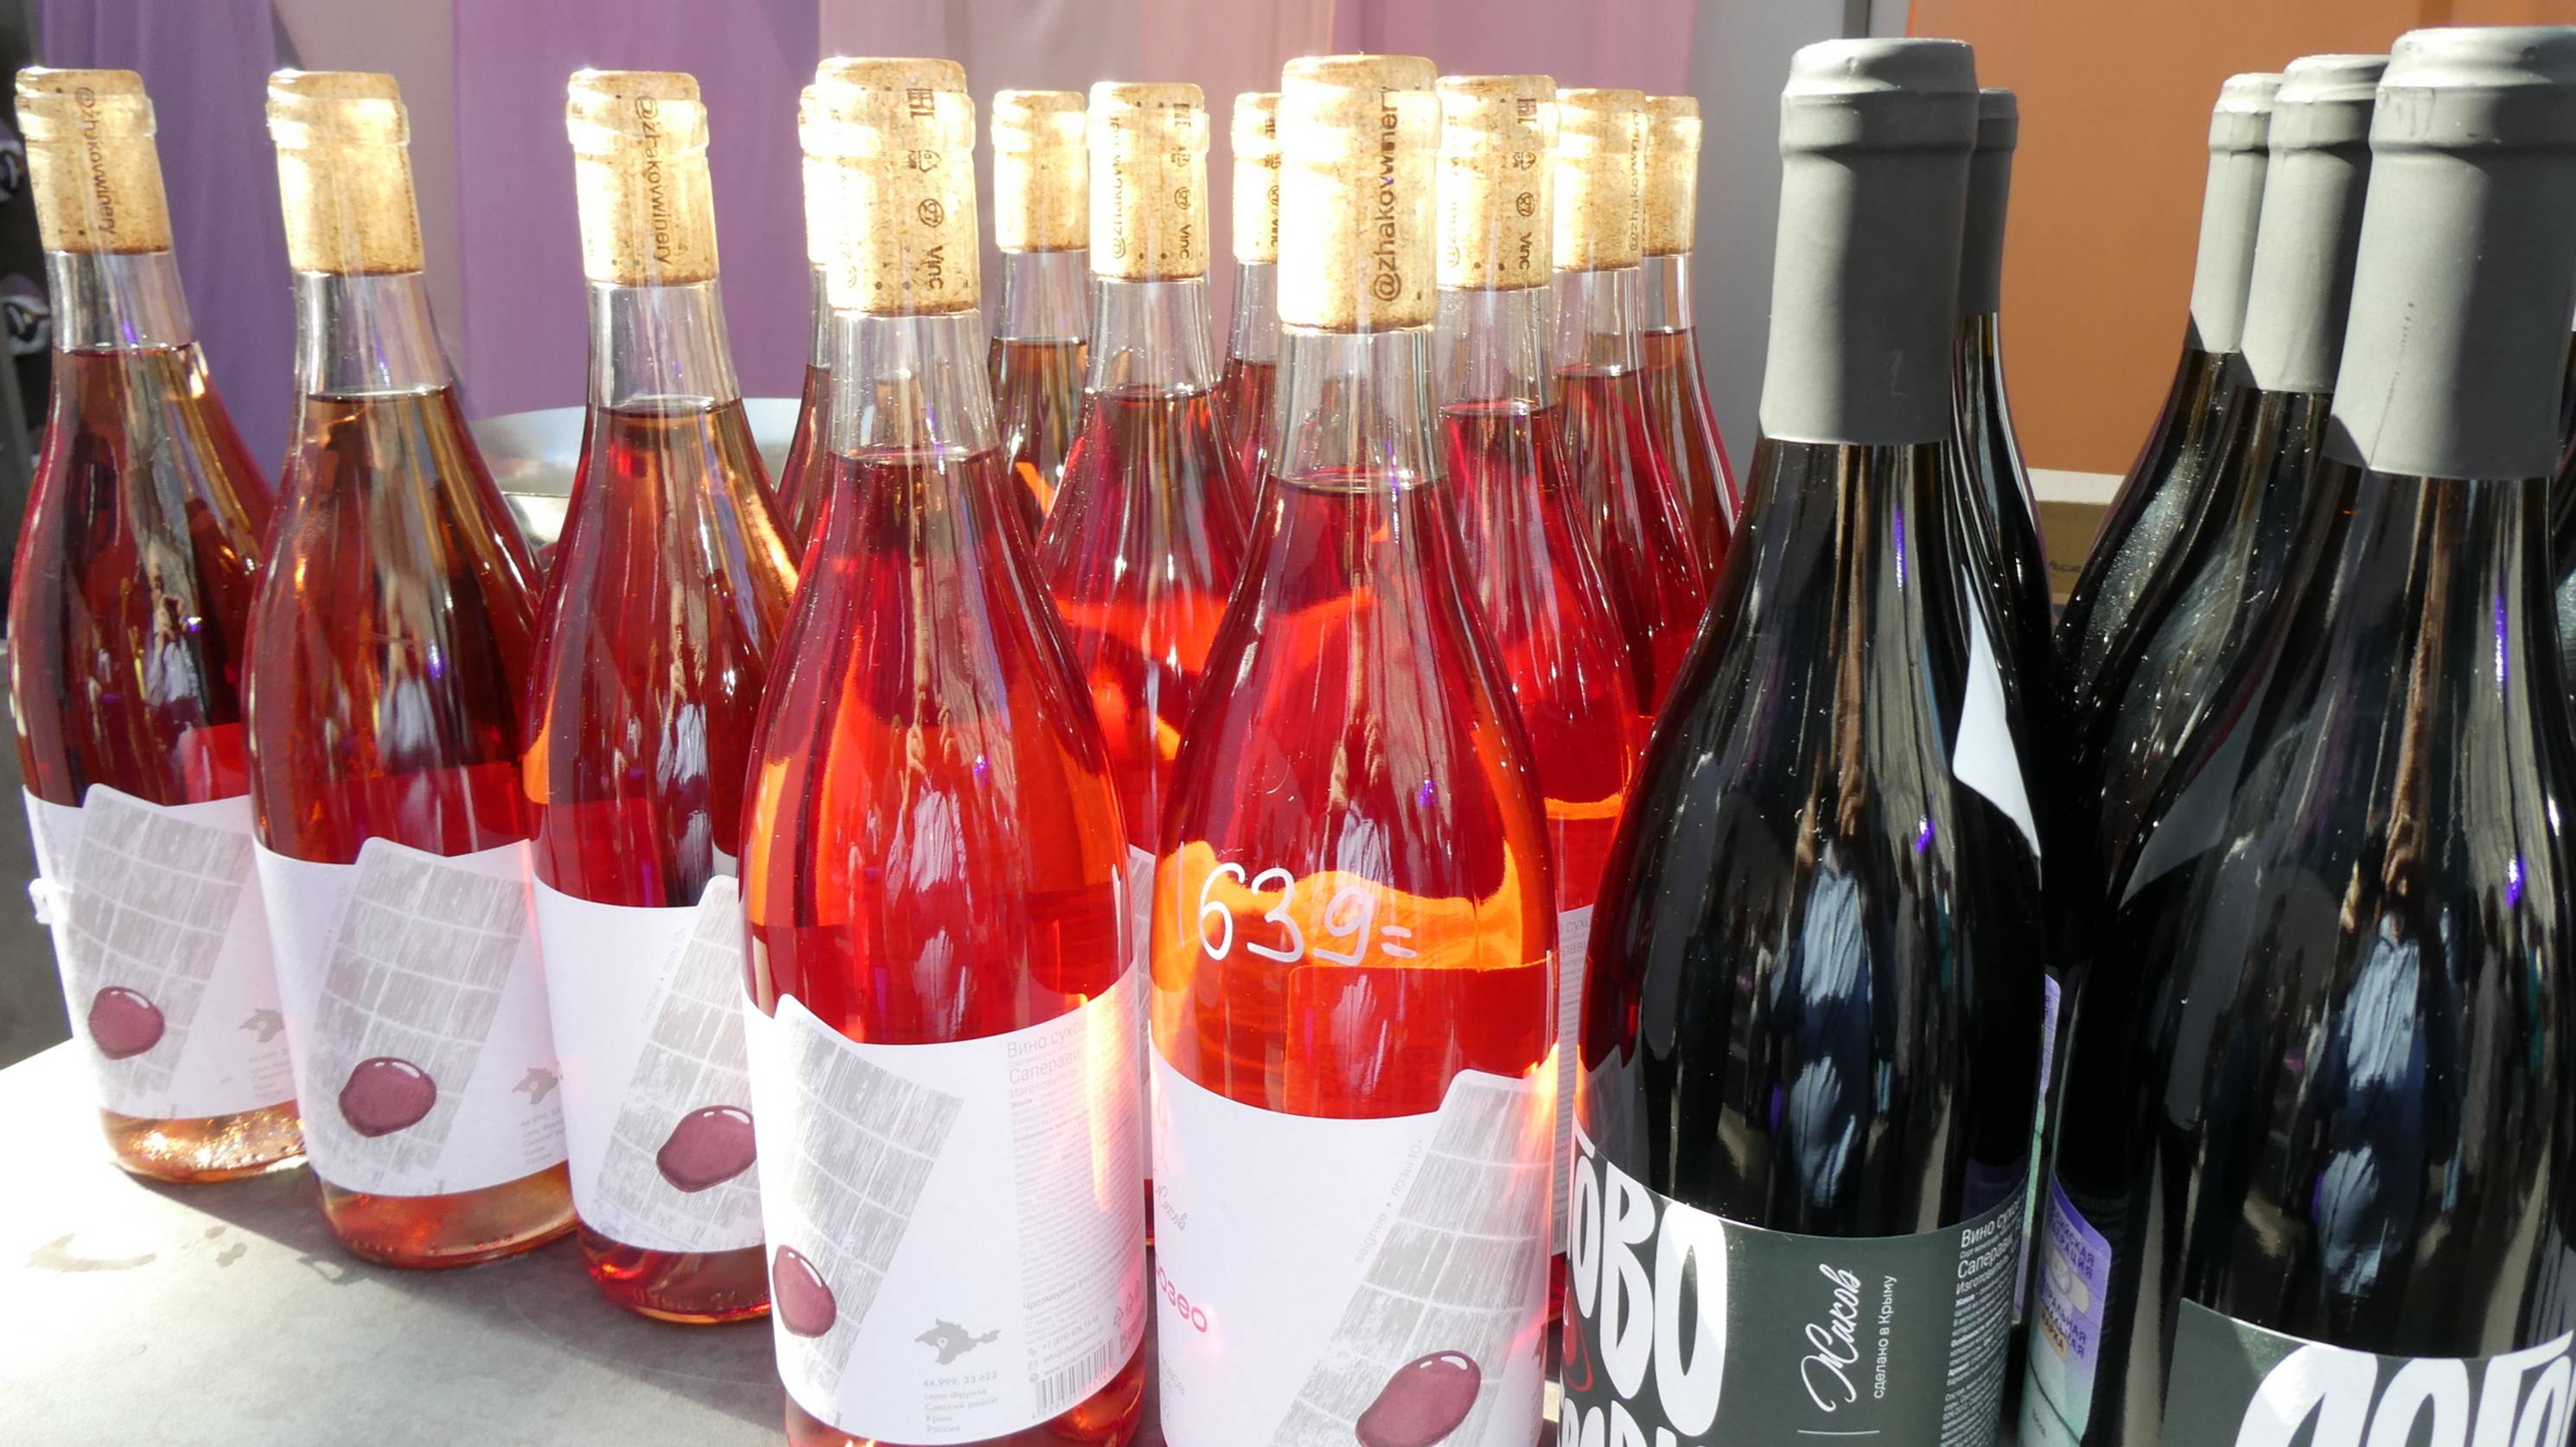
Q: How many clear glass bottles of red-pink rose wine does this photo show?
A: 12